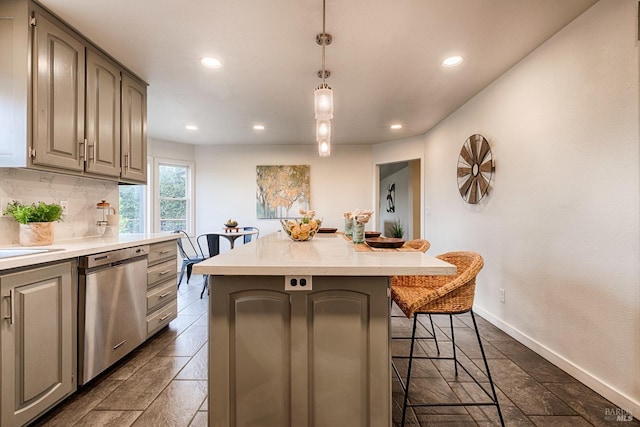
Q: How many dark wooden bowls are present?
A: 3